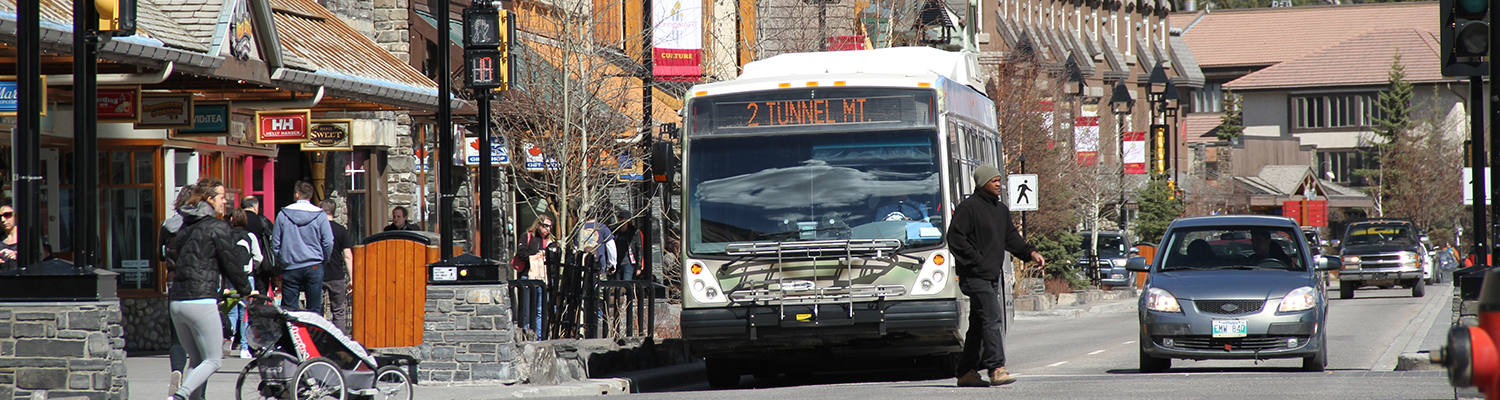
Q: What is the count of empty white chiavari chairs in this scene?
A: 0